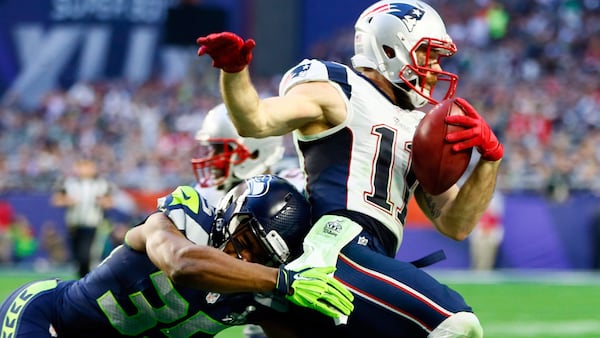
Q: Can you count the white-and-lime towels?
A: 1